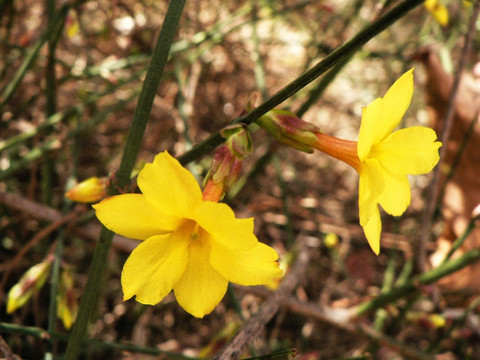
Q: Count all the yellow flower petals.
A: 12